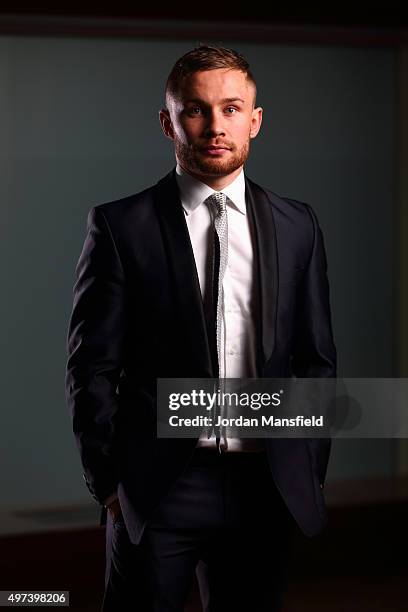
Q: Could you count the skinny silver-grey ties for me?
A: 1